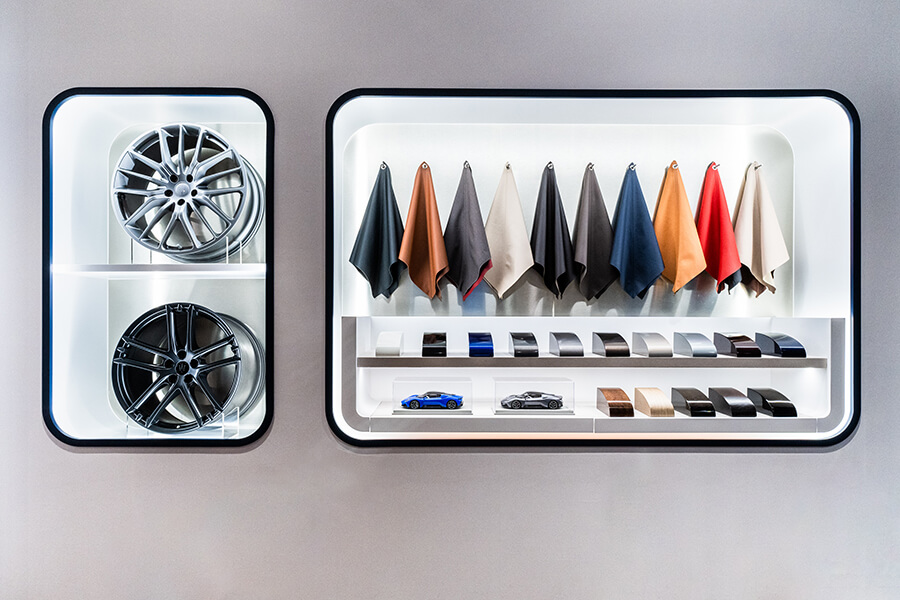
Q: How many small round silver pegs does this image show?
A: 10